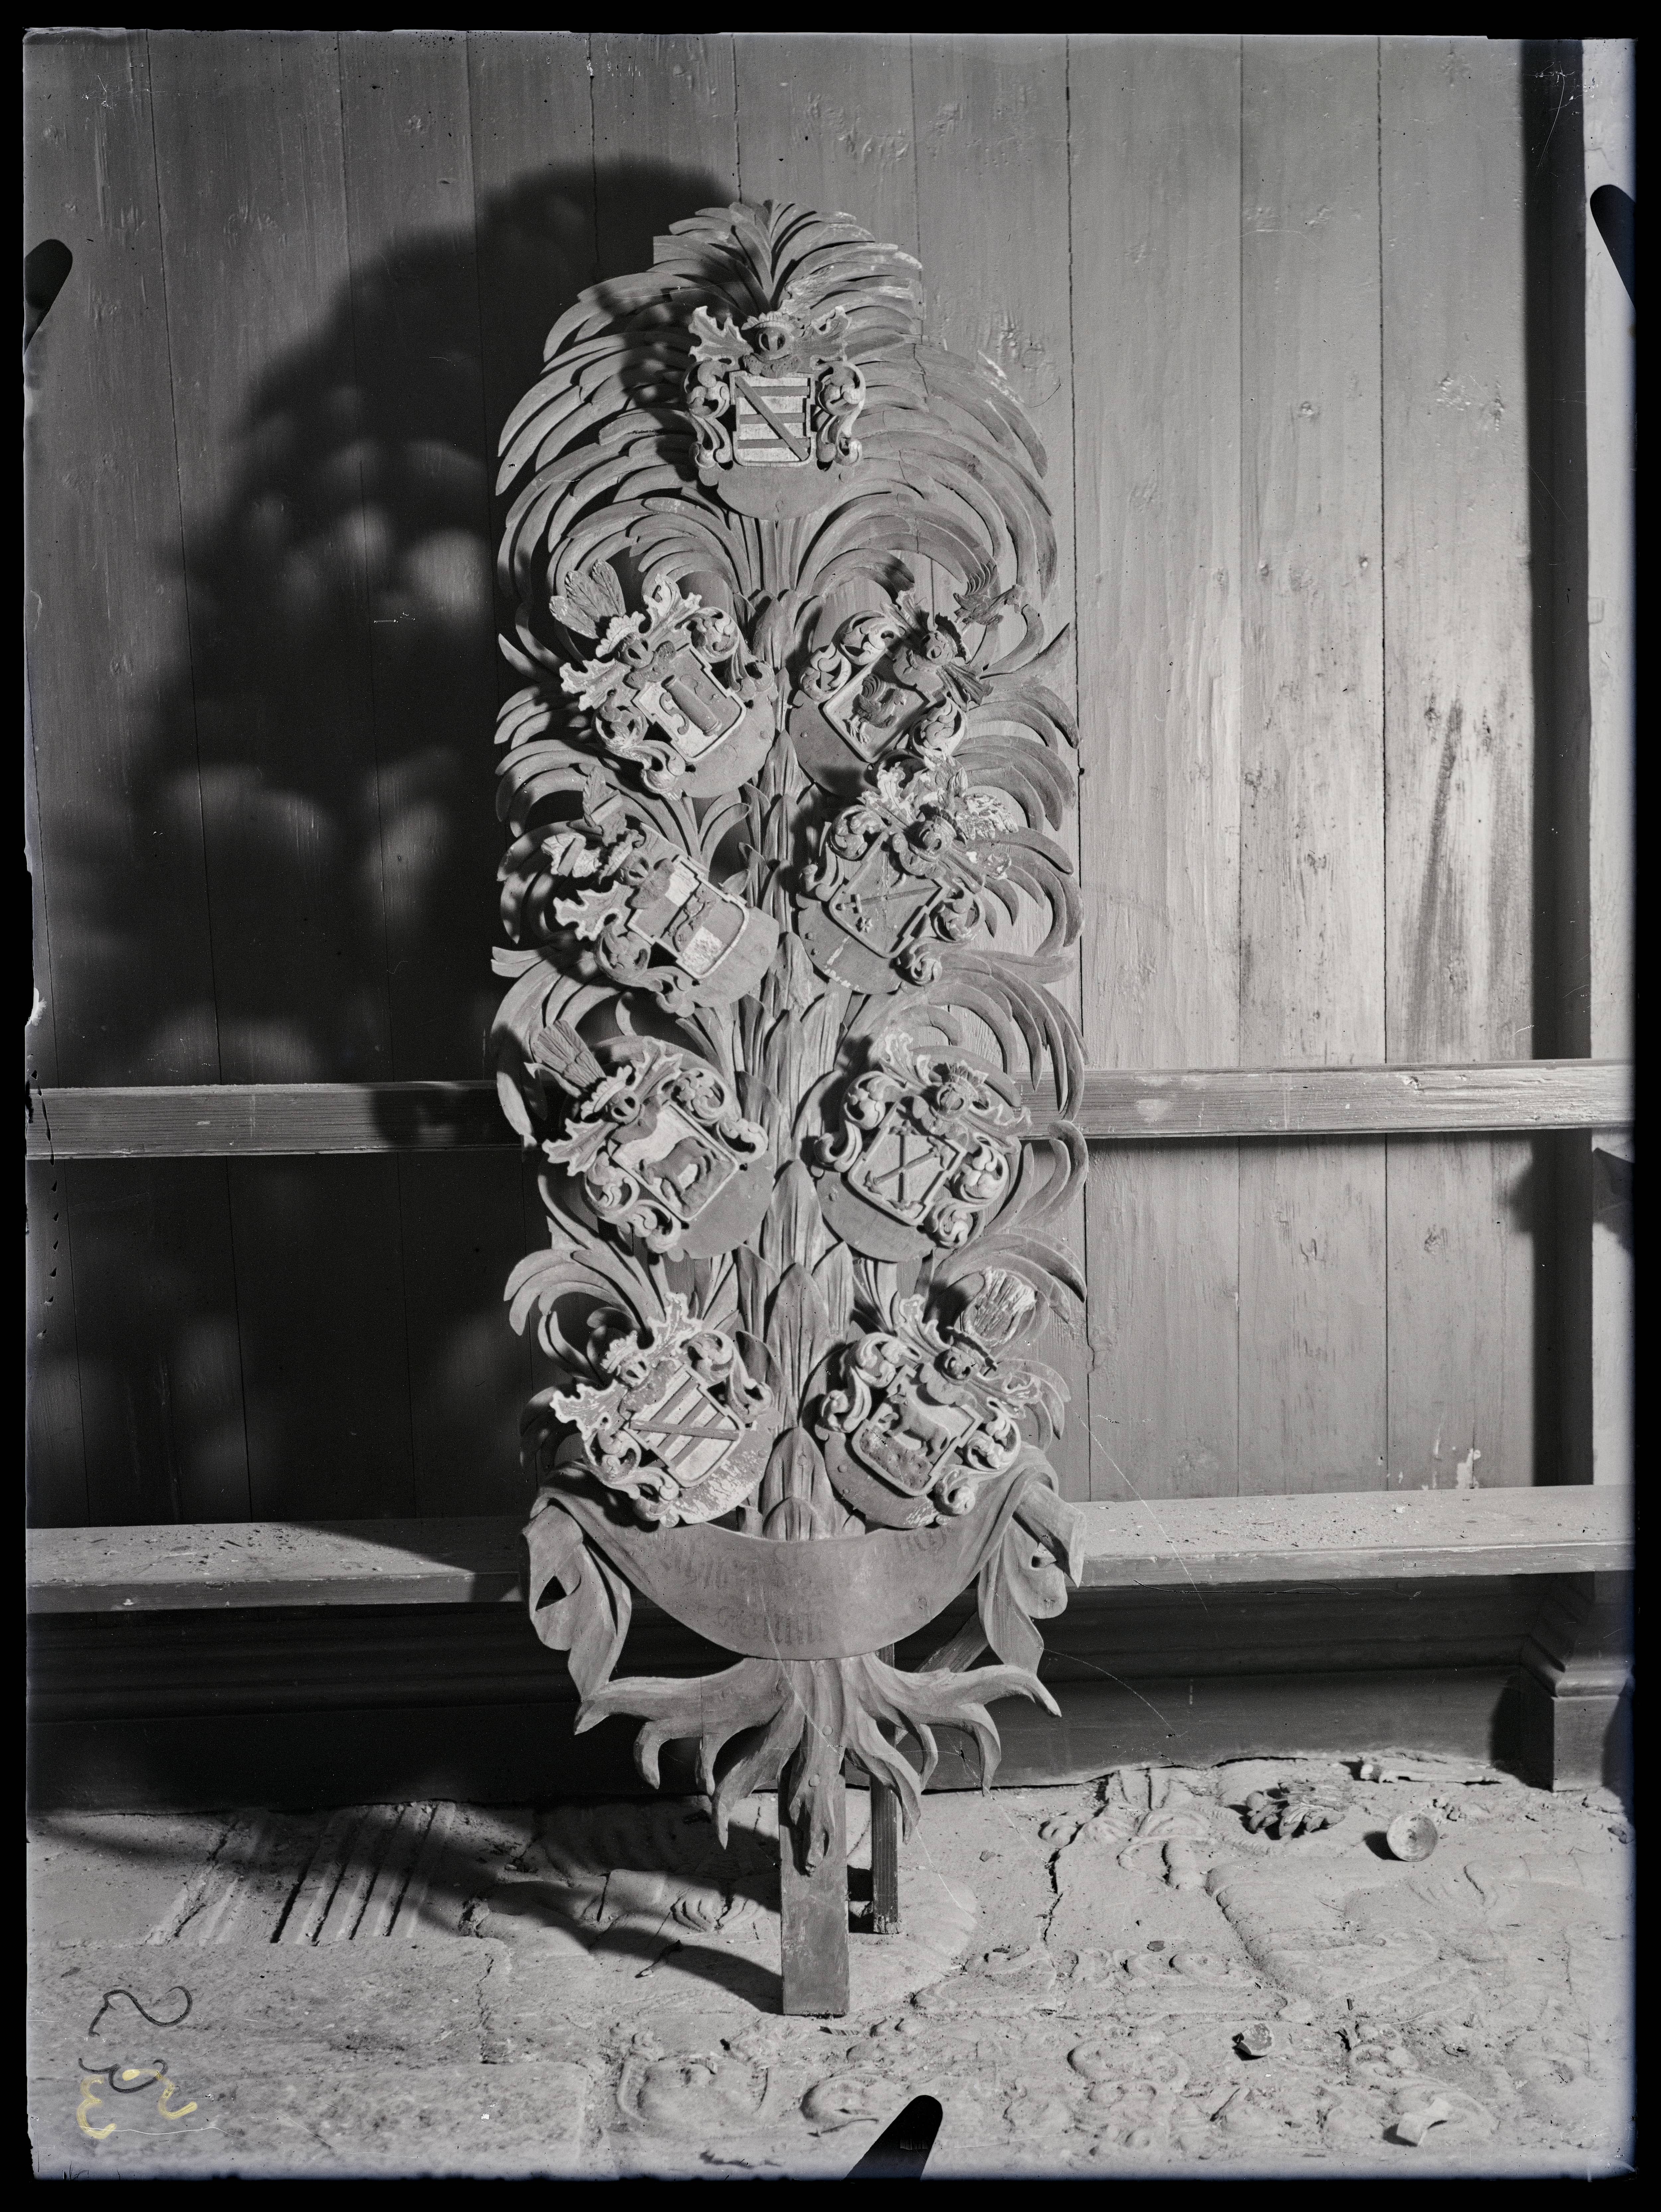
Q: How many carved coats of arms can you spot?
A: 9